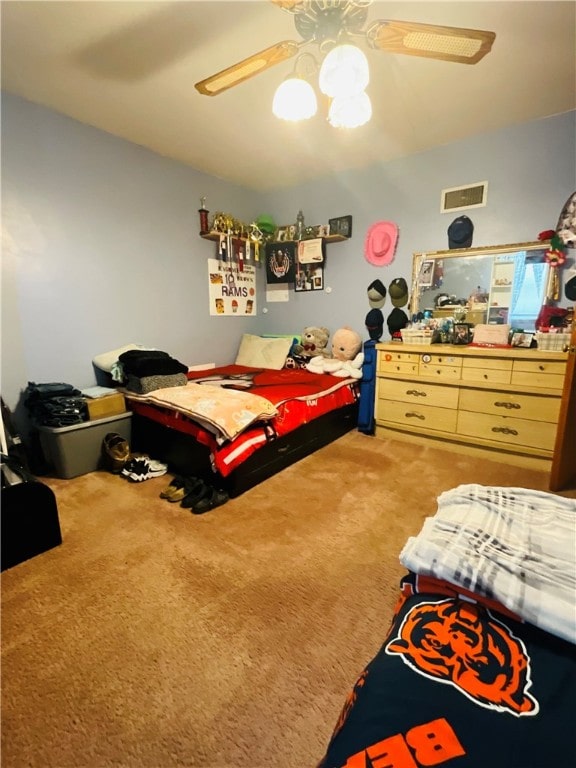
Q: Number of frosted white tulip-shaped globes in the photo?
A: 3